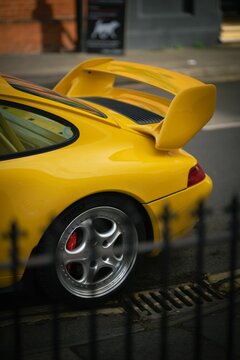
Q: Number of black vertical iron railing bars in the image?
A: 7